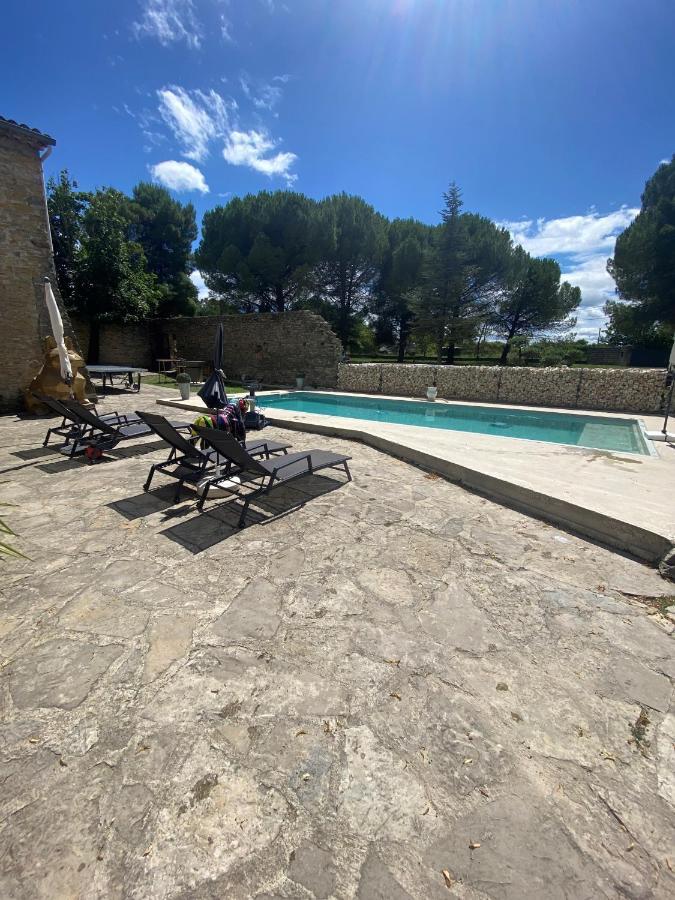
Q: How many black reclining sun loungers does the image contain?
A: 4